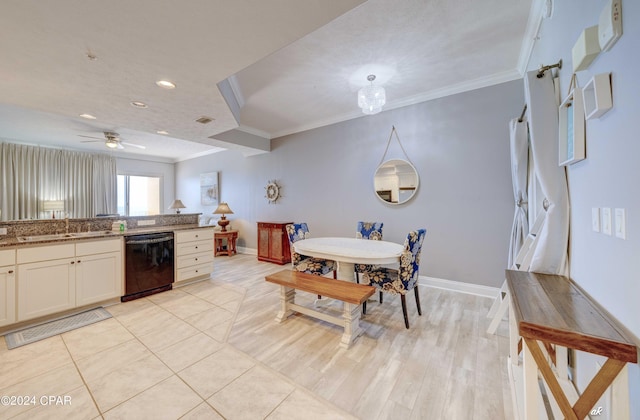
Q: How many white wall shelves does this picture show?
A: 2